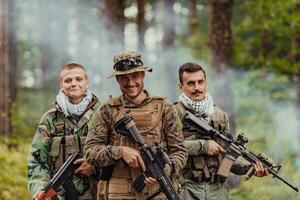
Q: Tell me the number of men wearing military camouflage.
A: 3